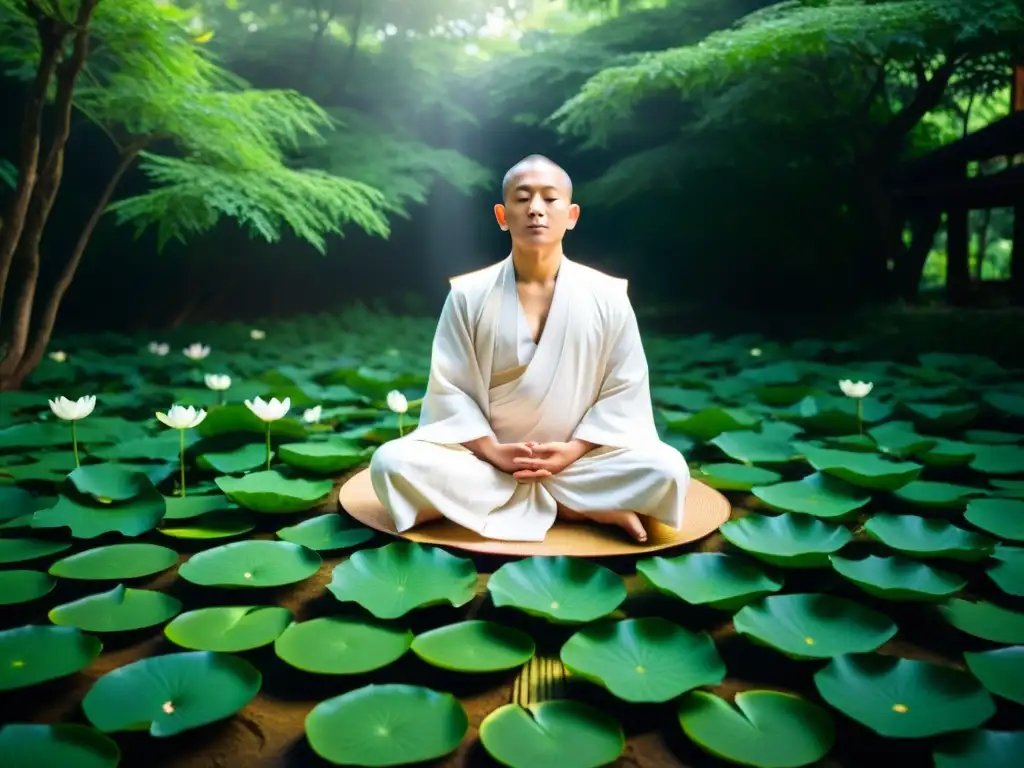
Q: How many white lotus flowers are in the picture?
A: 12